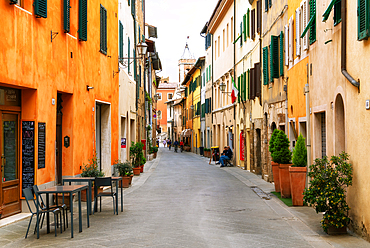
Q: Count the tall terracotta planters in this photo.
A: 3